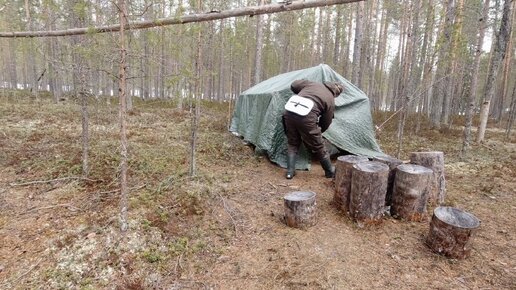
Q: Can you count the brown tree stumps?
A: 7